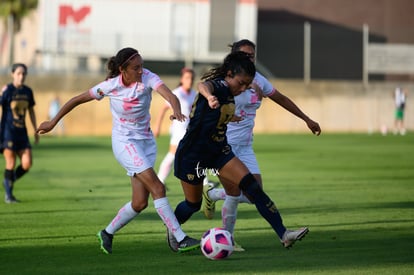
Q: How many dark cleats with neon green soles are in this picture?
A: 2